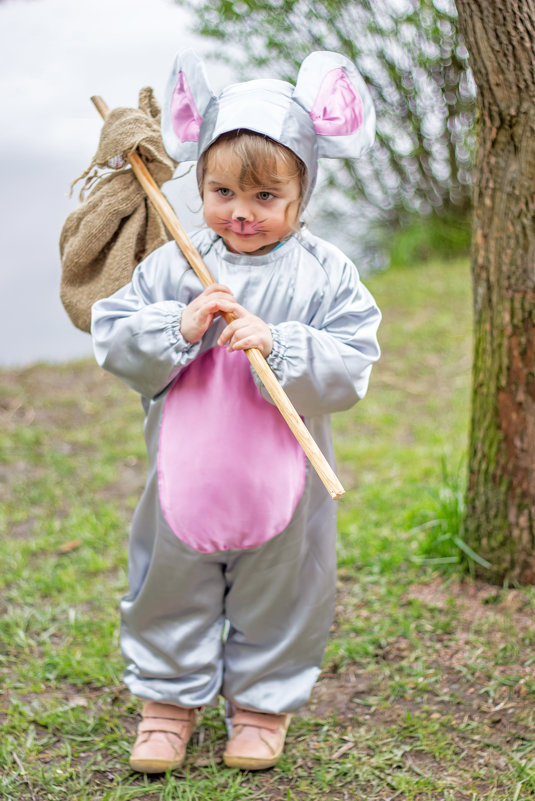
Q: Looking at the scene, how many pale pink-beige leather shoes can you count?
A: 2